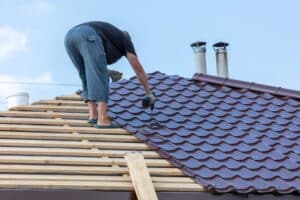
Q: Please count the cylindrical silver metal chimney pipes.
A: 2